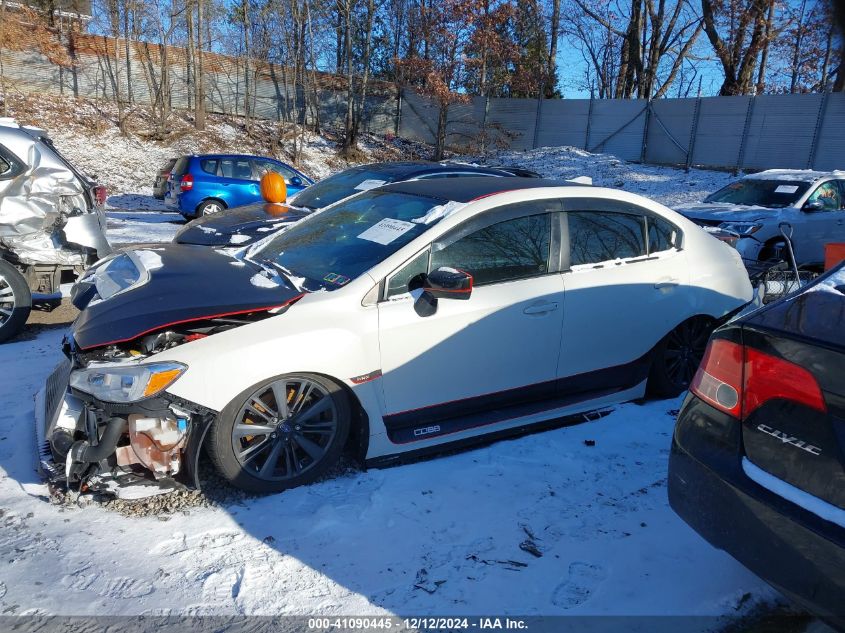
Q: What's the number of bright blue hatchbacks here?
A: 1